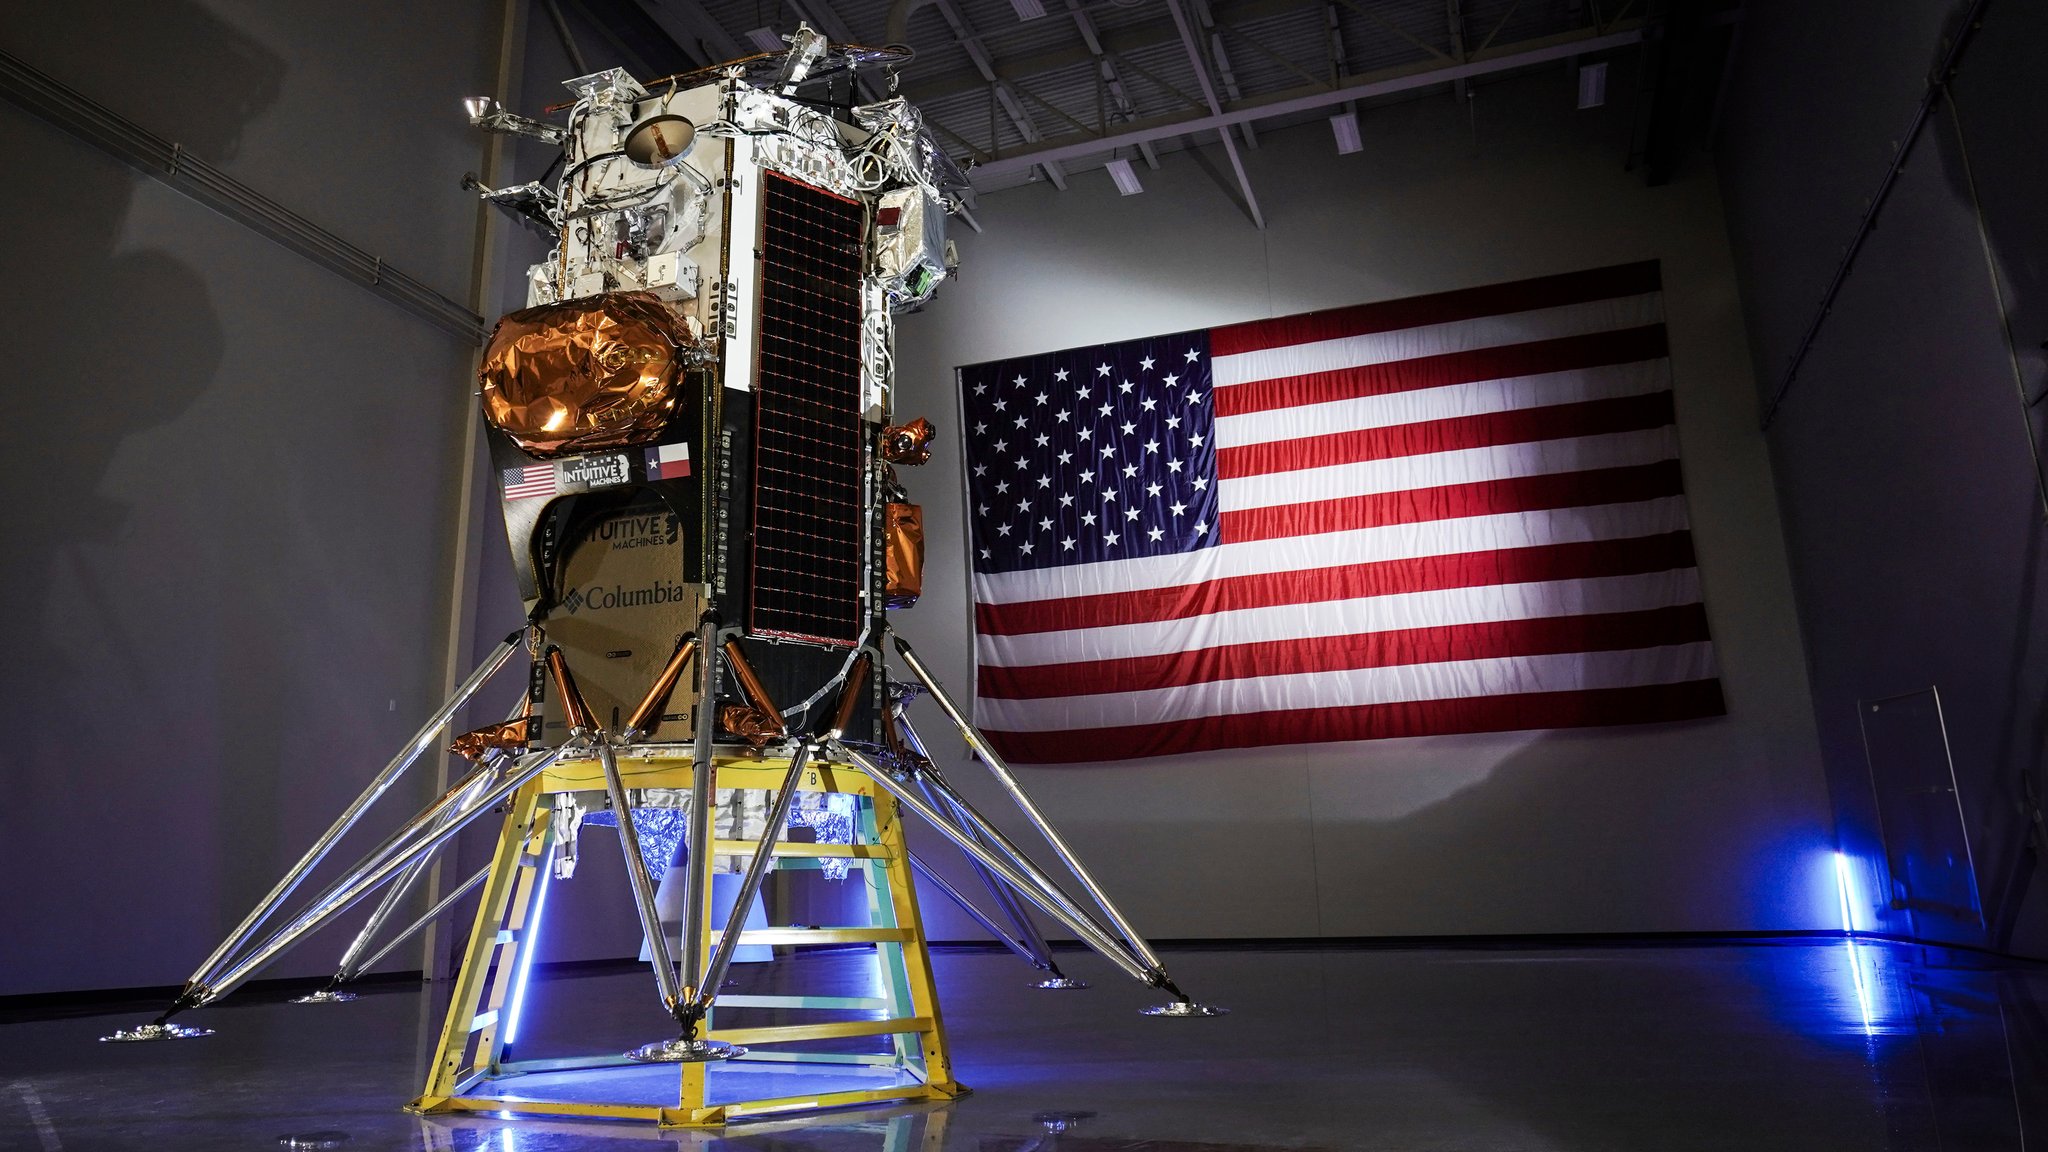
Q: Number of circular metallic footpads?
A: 5